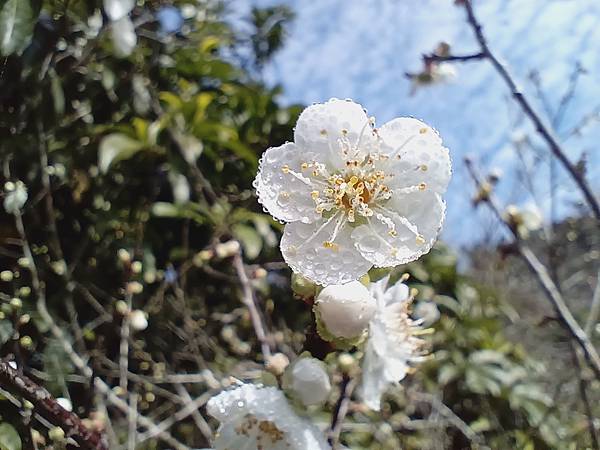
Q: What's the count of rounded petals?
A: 5